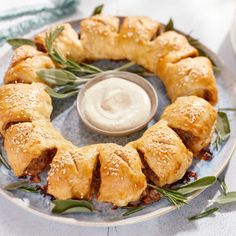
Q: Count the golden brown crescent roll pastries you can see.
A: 12